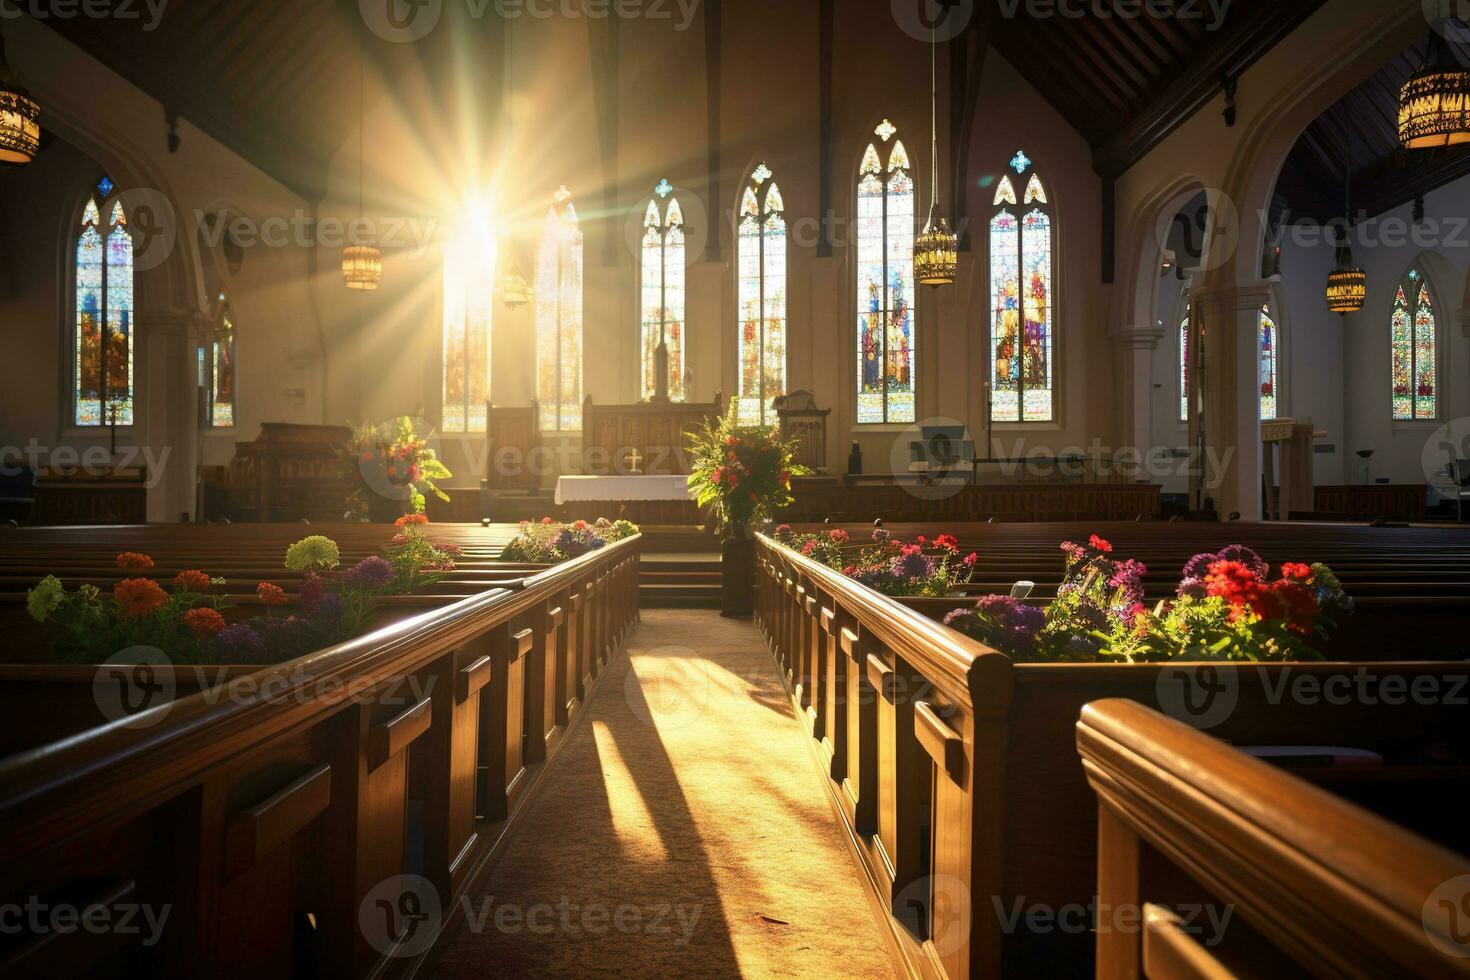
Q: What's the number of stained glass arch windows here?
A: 11